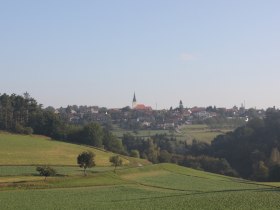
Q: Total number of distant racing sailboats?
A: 0